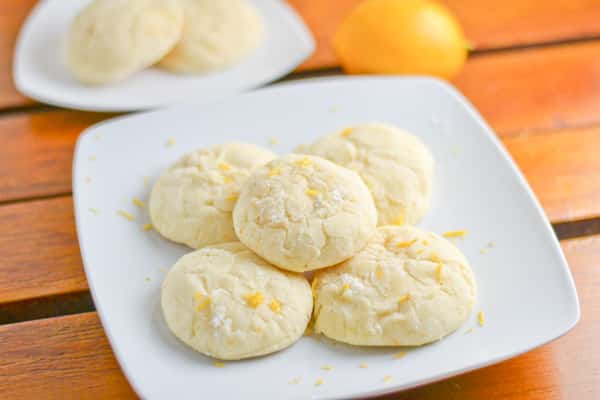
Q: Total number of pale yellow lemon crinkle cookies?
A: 7